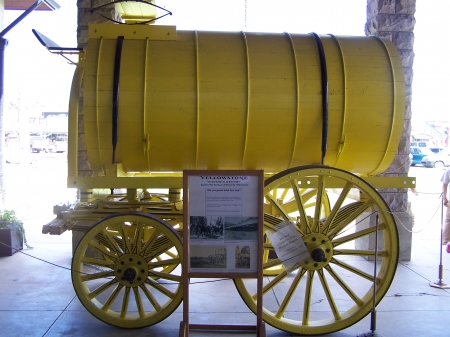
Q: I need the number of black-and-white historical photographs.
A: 4